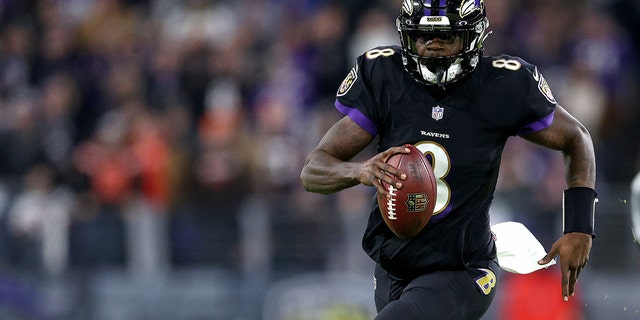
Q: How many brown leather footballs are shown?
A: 1